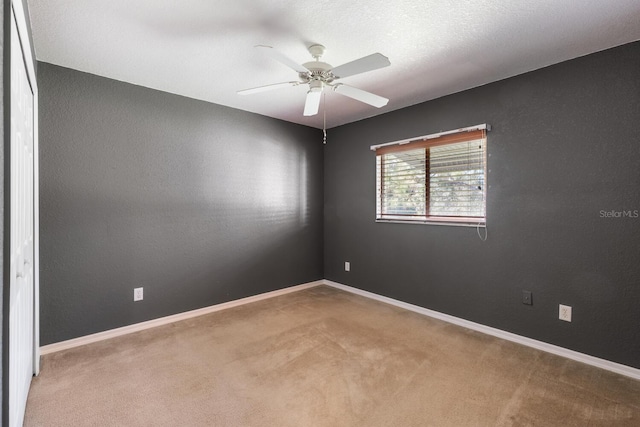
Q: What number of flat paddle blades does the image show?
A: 5